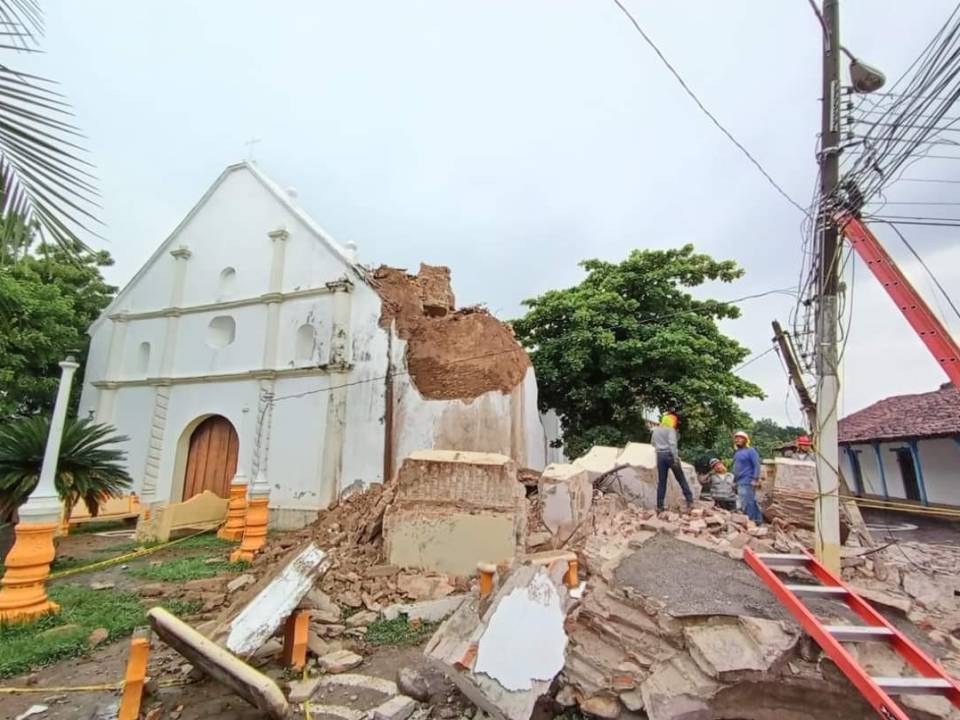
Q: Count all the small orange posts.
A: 4